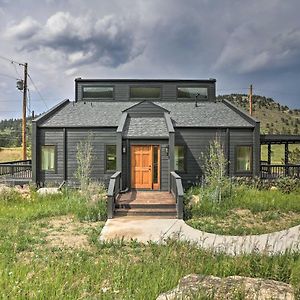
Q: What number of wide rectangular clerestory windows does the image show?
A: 3